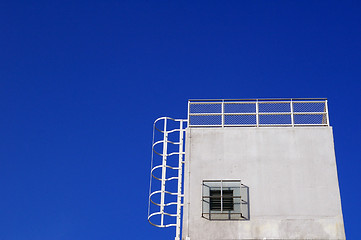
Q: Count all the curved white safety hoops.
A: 5